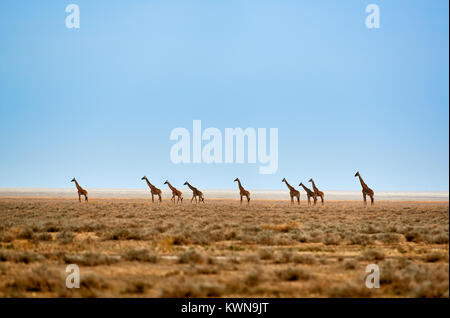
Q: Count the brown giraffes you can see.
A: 9